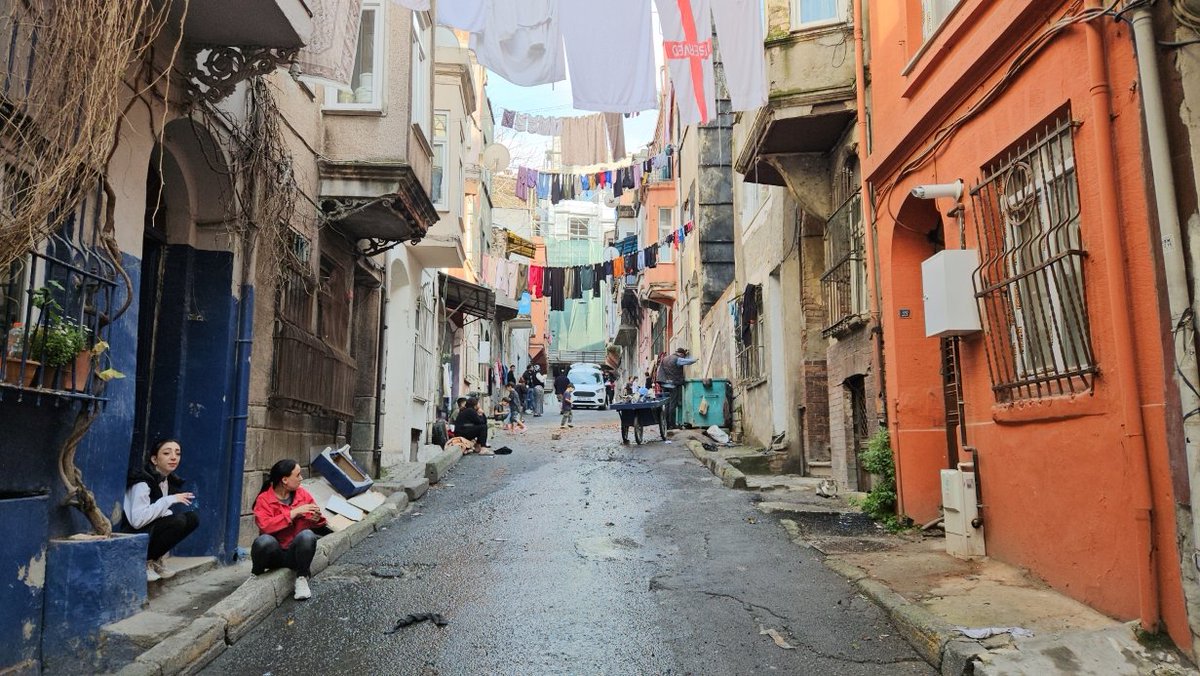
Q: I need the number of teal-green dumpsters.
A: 1